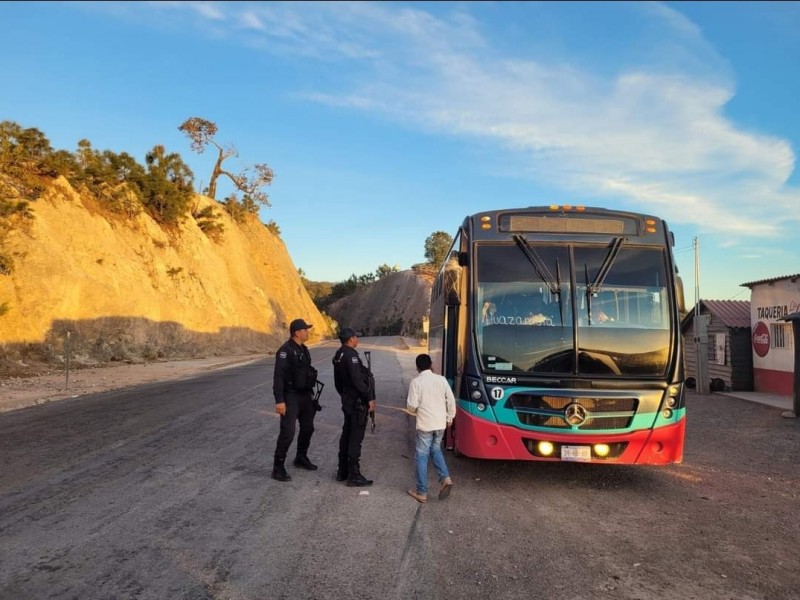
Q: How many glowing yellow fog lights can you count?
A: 2